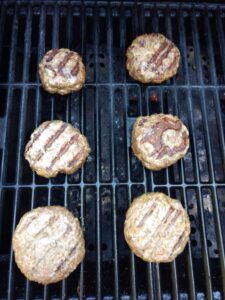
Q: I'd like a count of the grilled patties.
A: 6